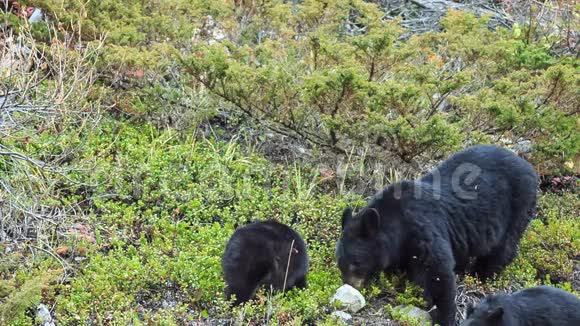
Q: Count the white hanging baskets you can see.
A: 0